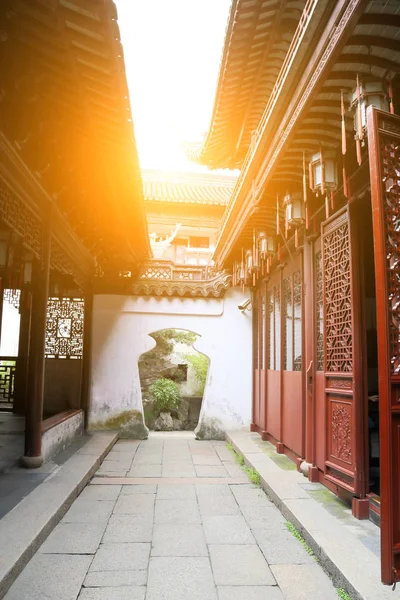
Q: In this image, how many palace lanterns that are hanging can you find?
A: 6